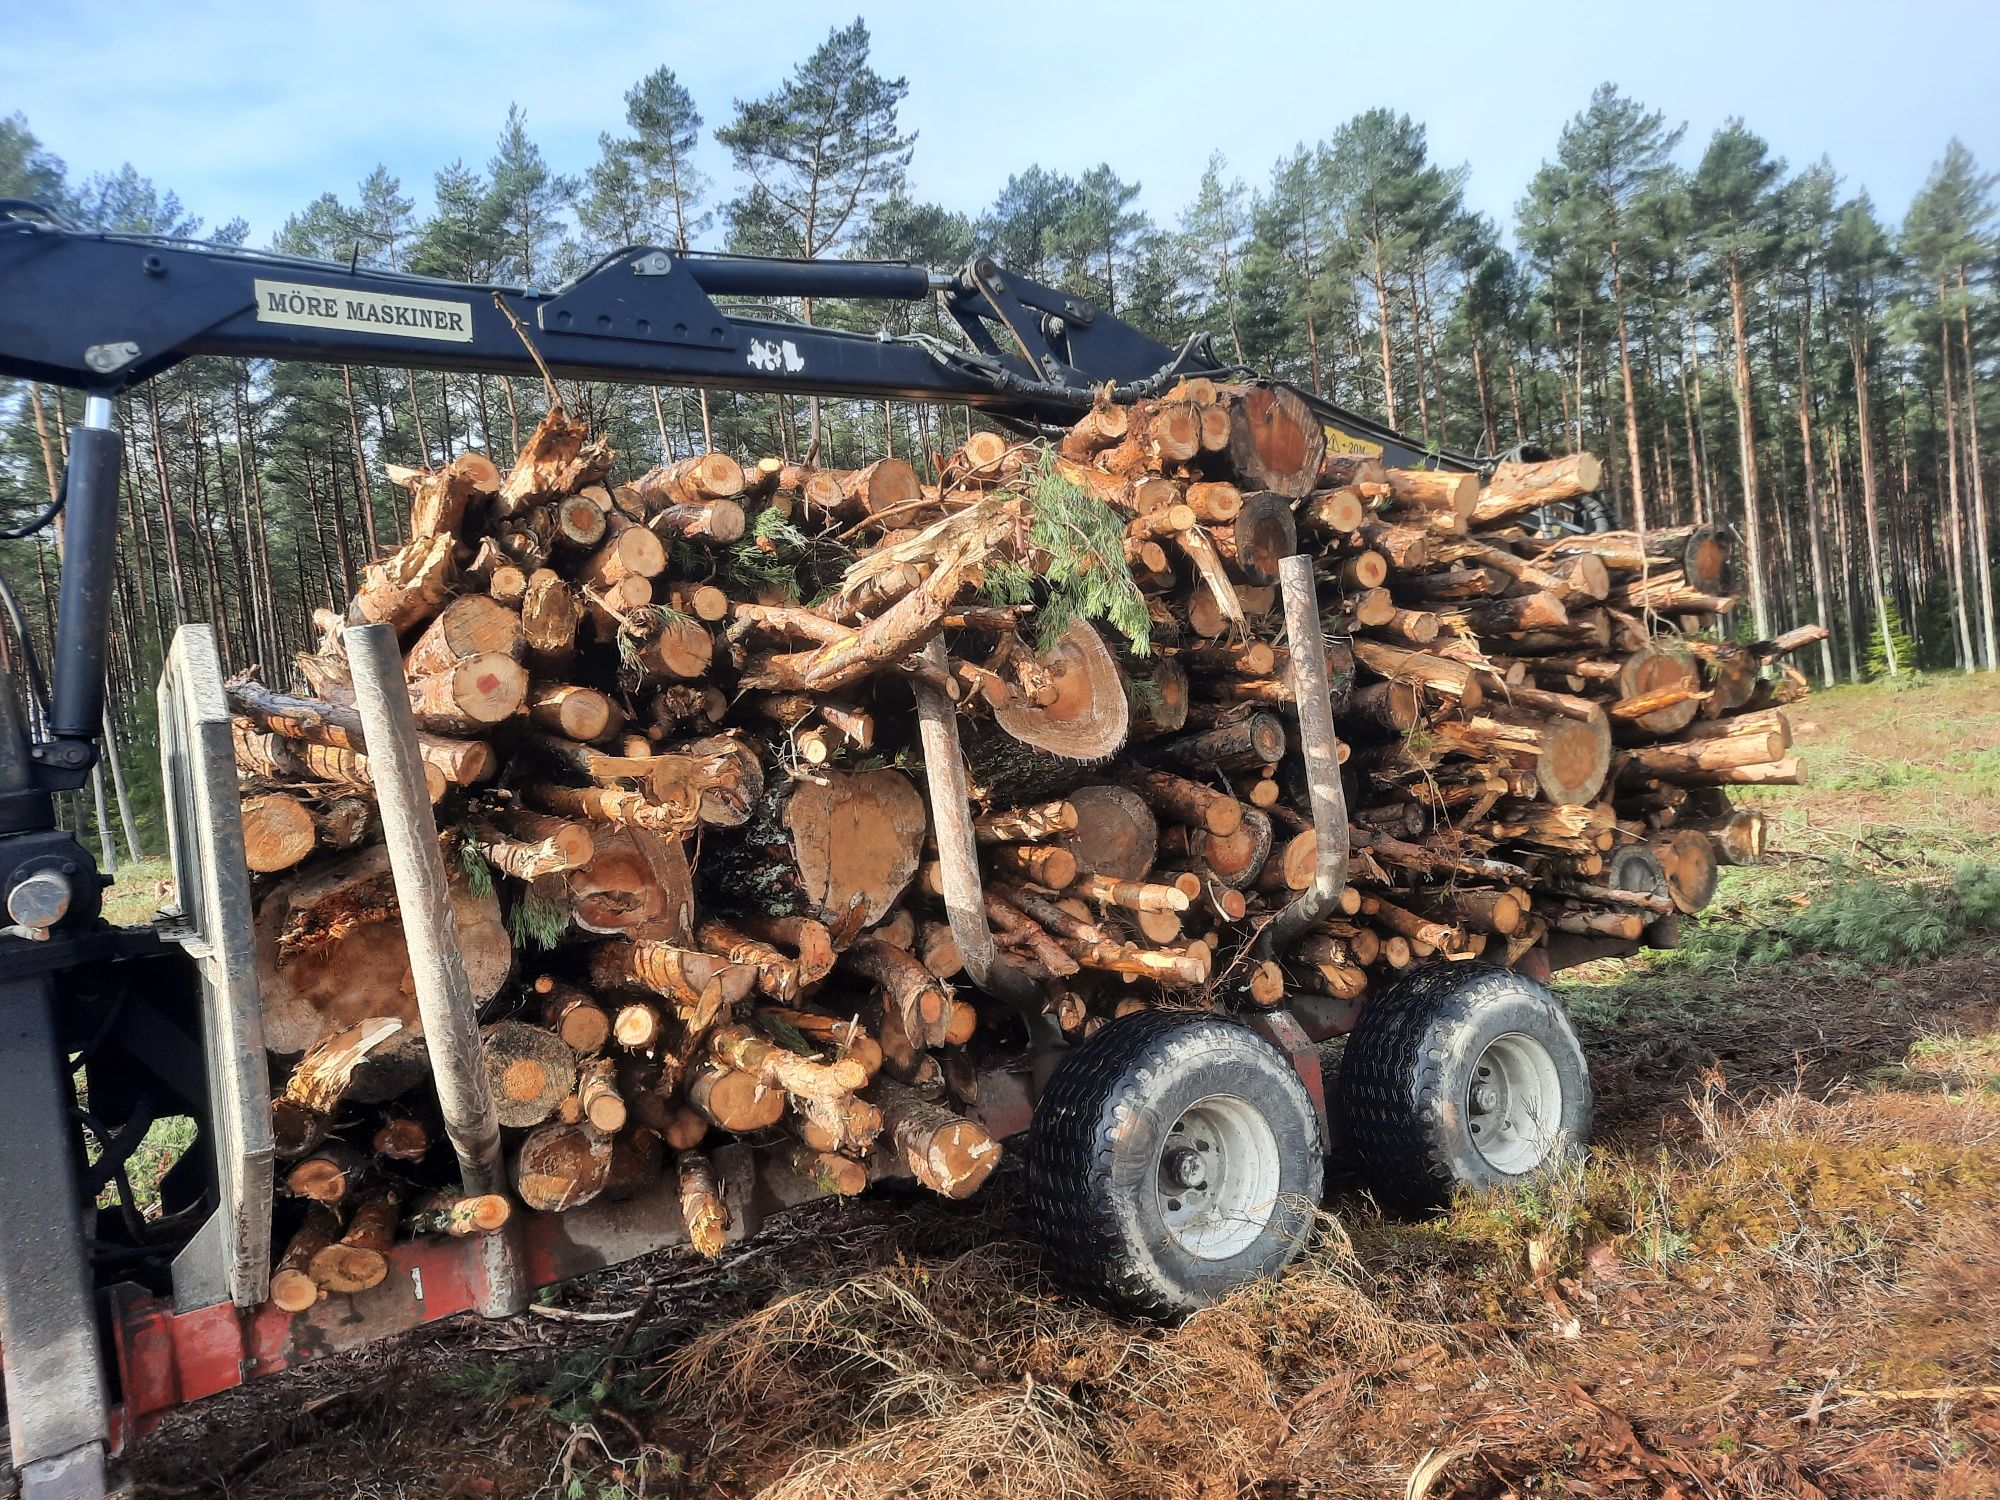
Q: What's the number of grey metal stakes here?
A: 3